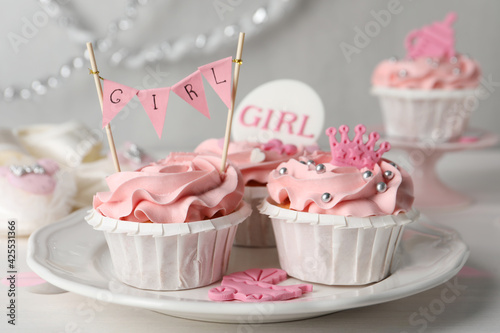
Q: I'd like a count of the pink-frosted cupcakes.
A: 4